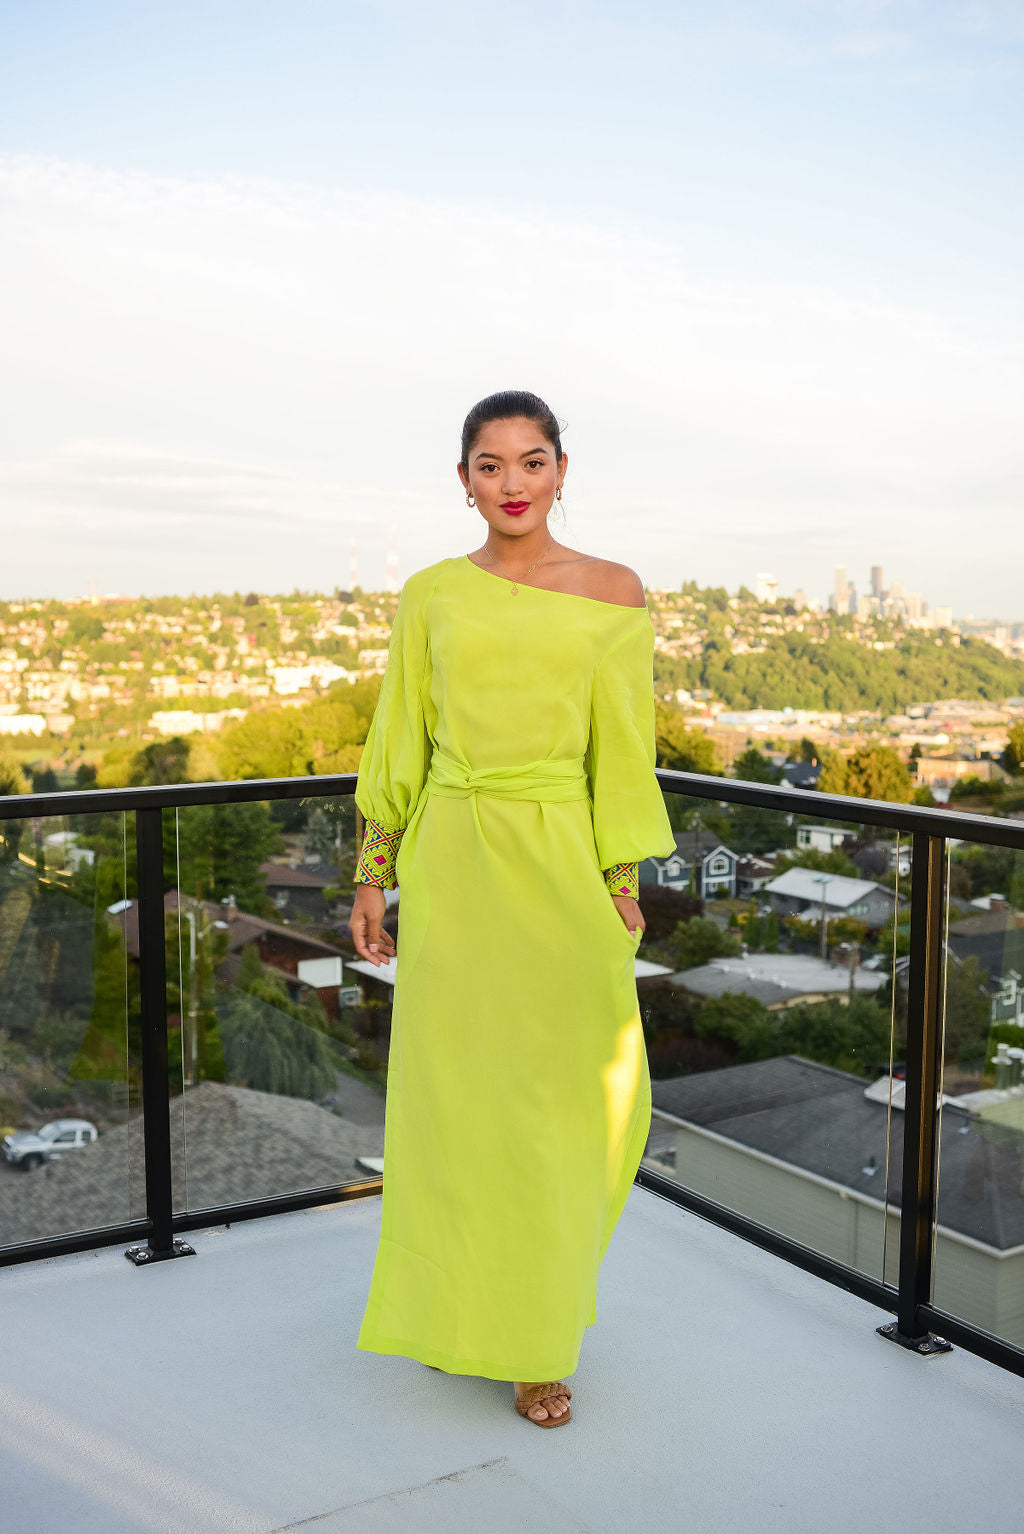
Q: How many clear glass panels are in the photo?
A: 4